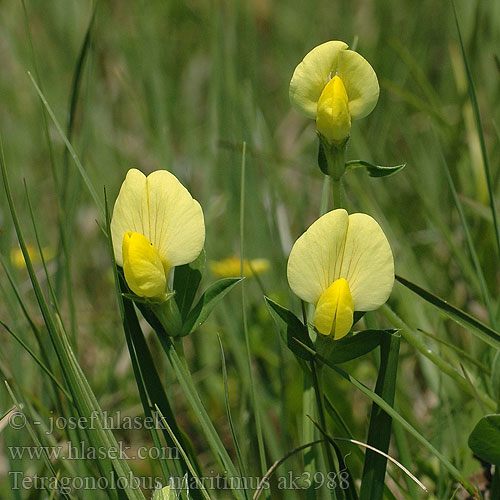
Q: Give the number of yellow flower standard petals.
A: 3